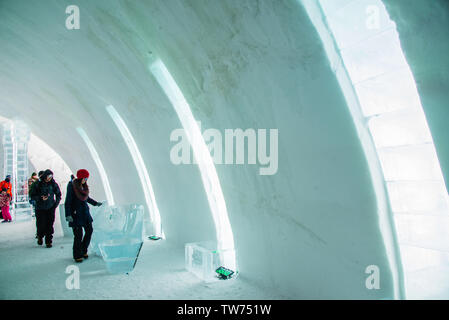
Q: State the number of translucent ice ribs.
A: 4